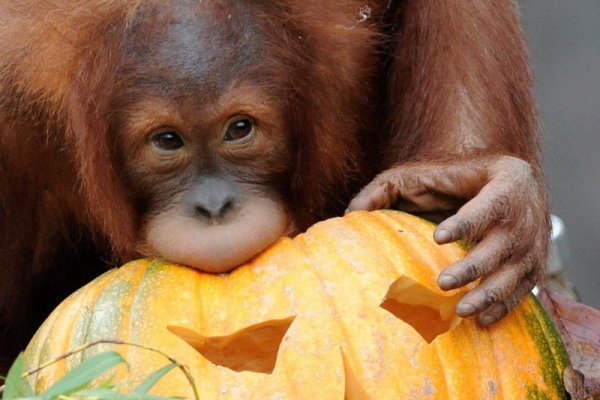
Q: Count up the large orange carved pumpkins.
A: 1